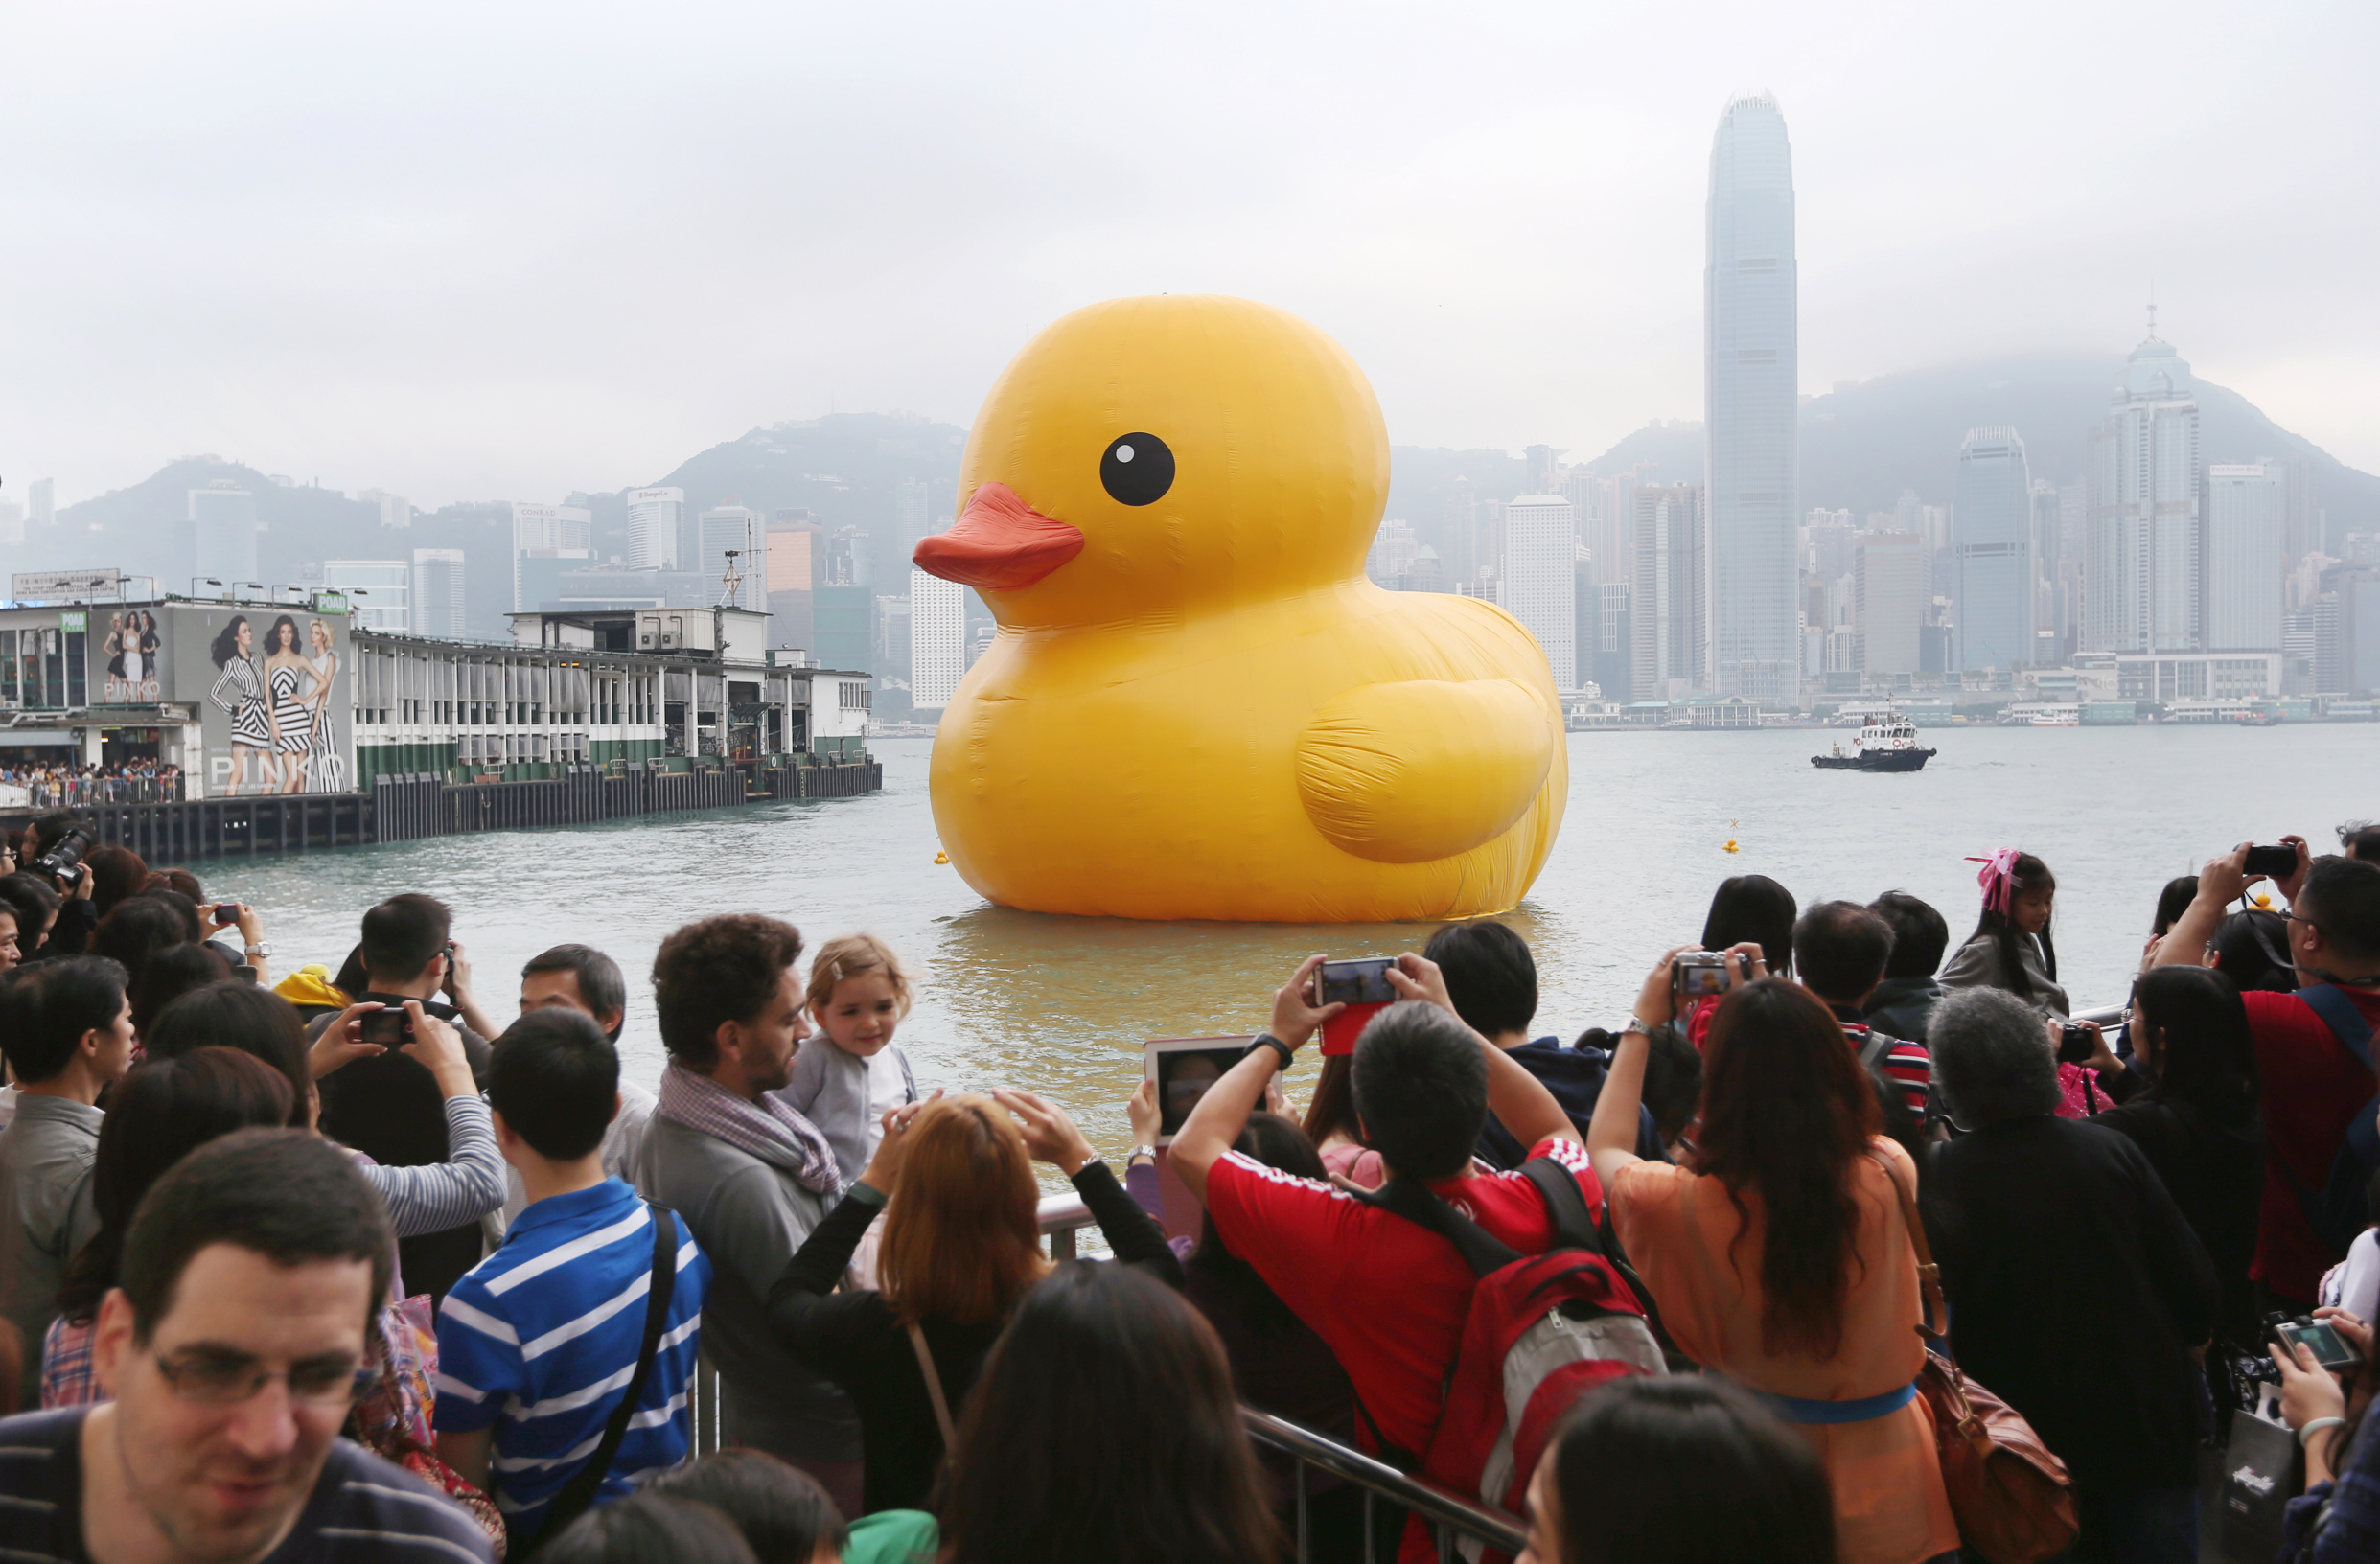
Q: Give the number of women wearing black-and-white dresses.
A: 3